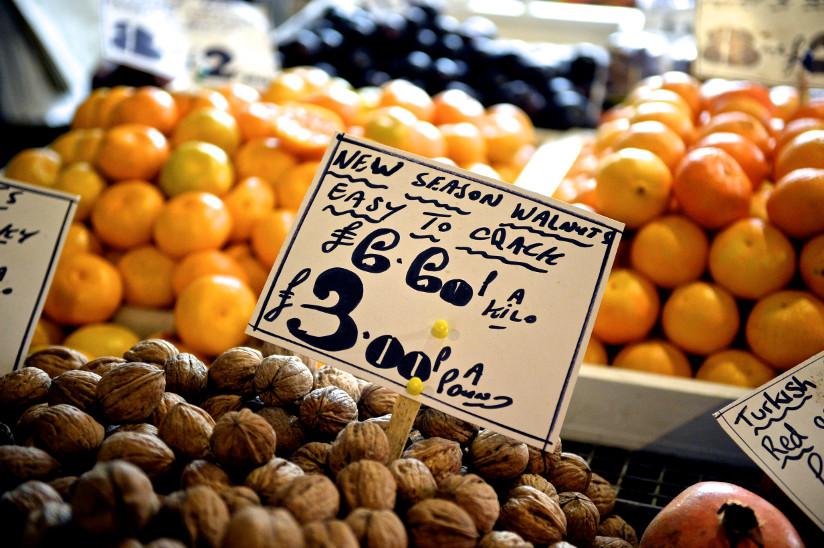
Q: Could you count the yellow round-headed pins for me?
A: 2